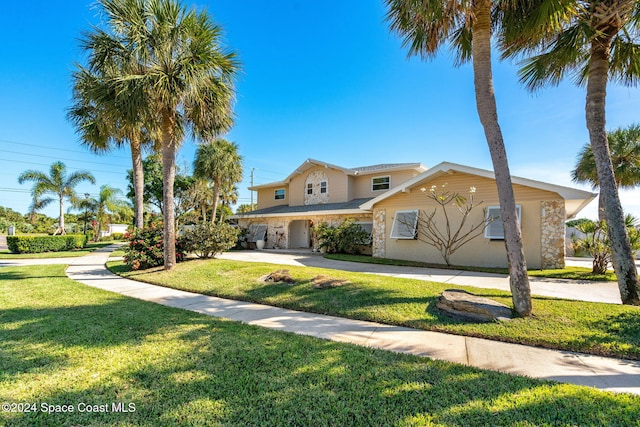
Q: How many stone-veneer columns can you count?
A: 2